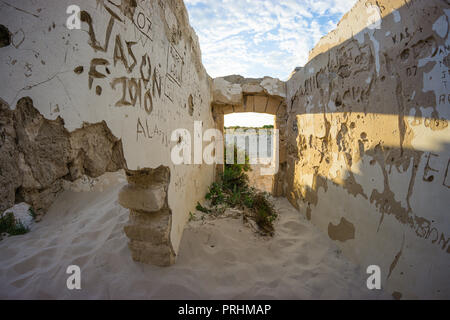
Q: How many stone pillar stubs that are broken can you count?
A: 1